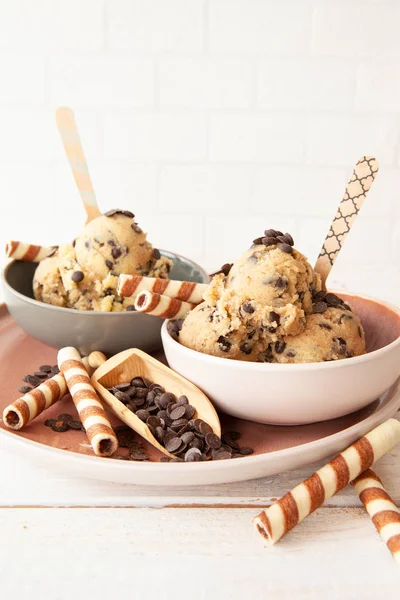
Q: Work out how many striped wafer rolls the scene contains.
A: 7